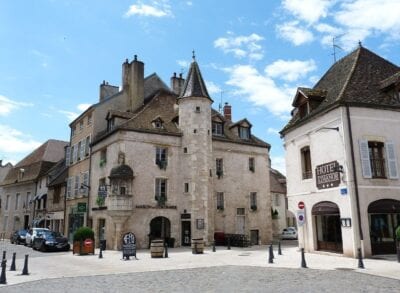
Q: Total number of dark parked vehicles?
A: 2